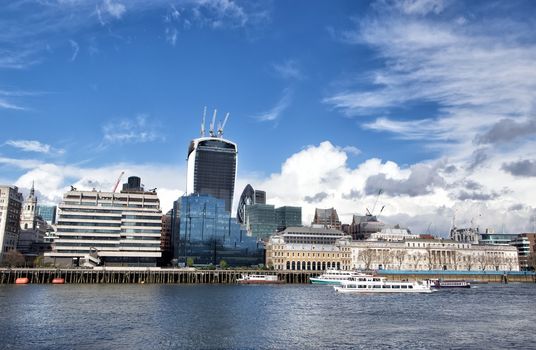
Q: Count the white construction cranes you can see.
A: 3